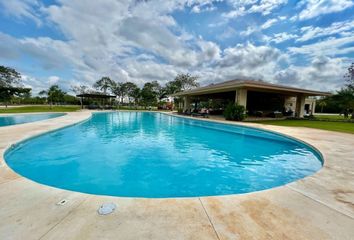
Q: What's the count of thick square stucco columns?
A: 3